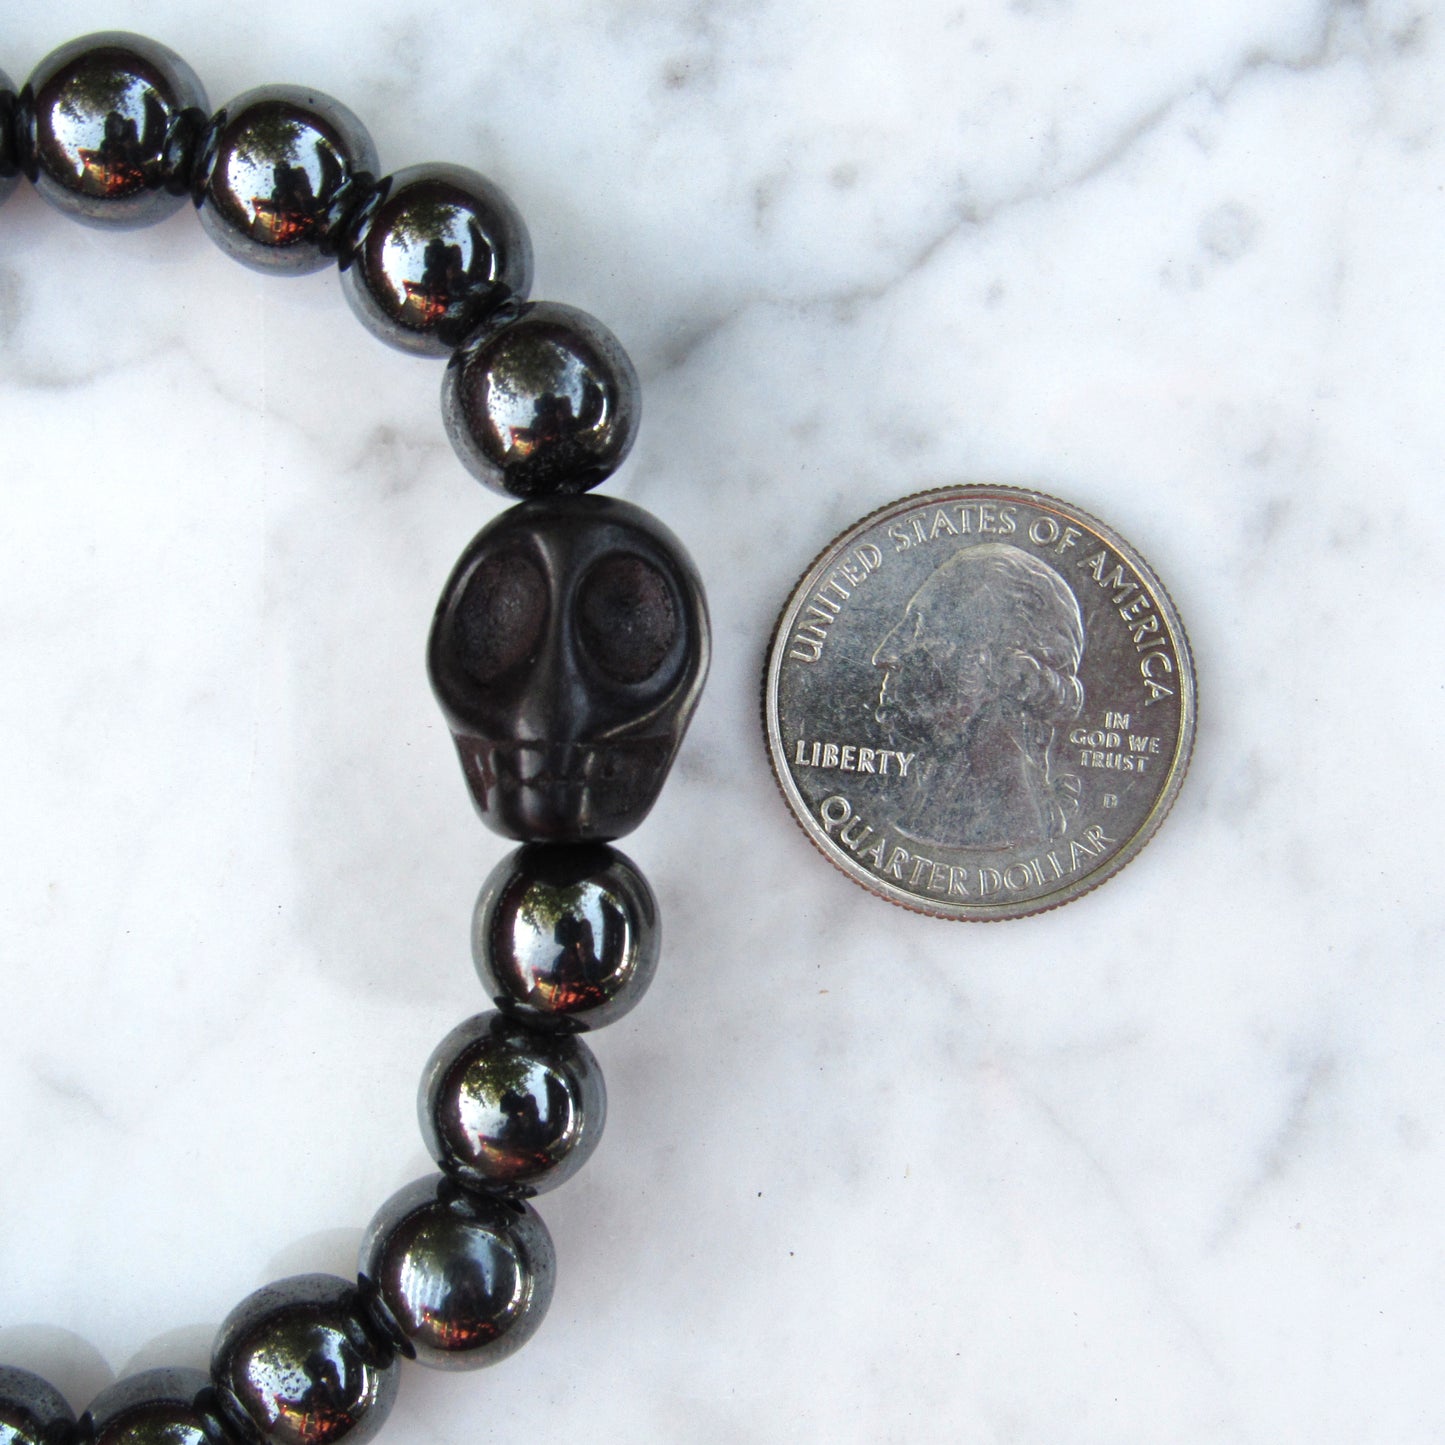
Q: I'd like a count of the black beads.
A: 12